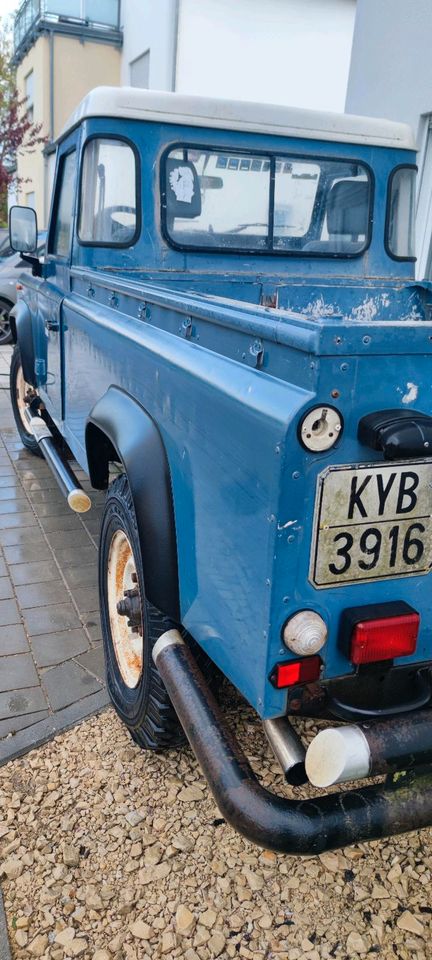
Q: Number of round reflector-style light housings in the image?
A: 2